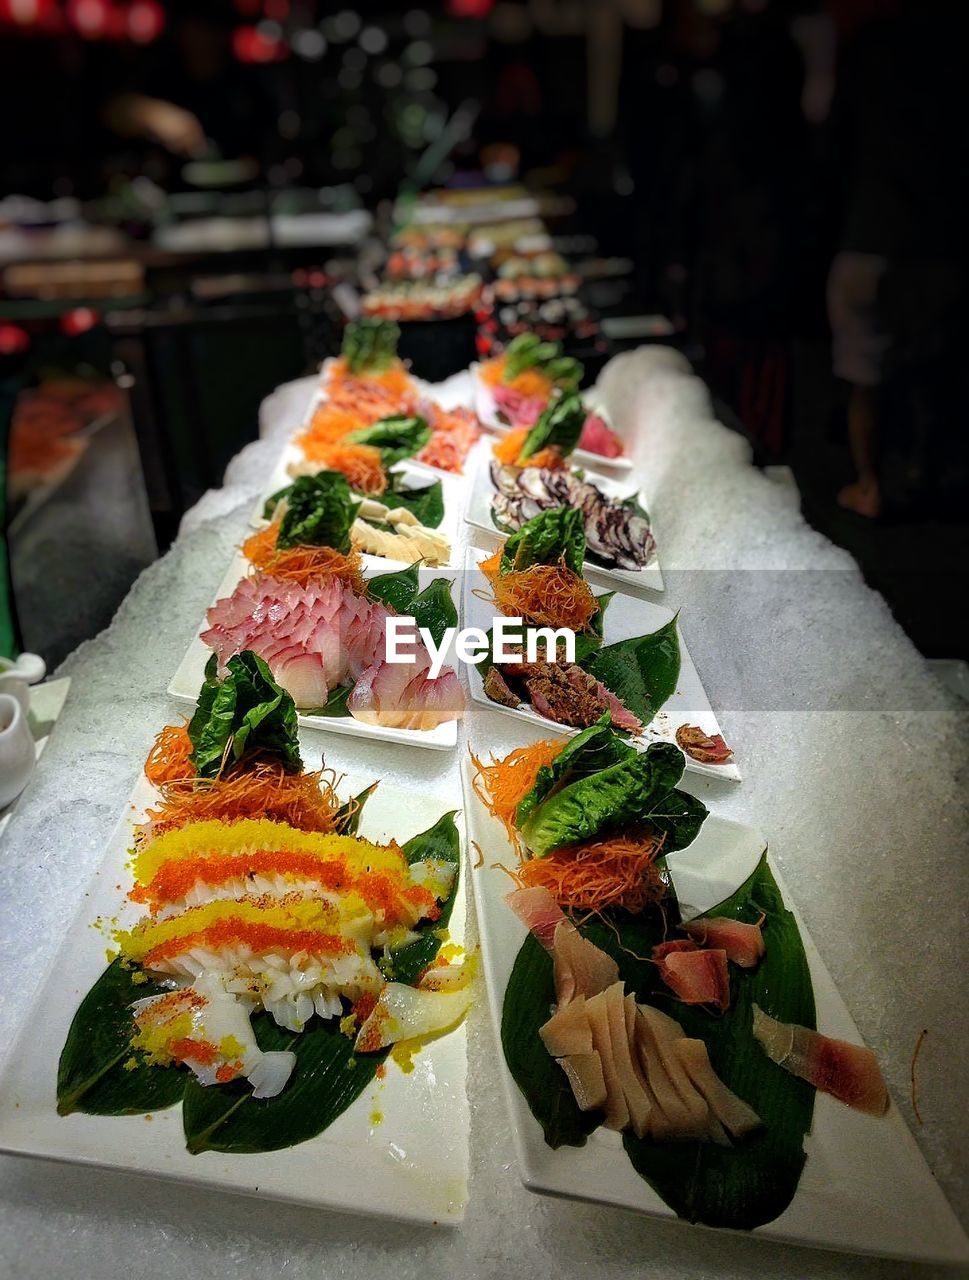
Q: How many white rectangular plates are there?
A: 8